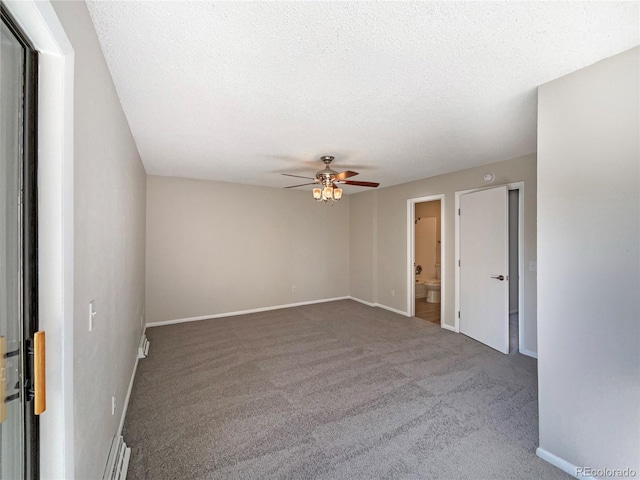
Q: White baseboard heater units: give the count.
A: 2